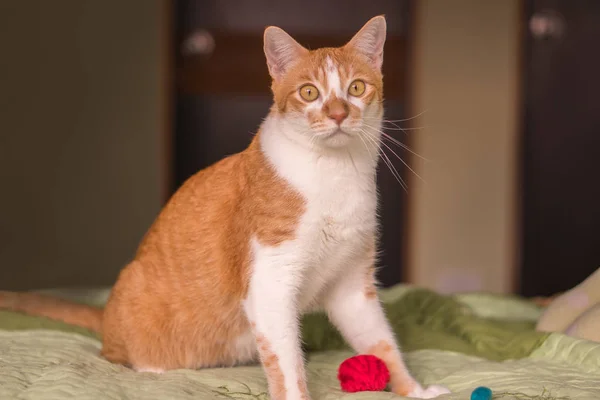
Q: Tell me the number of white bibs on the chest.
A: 1